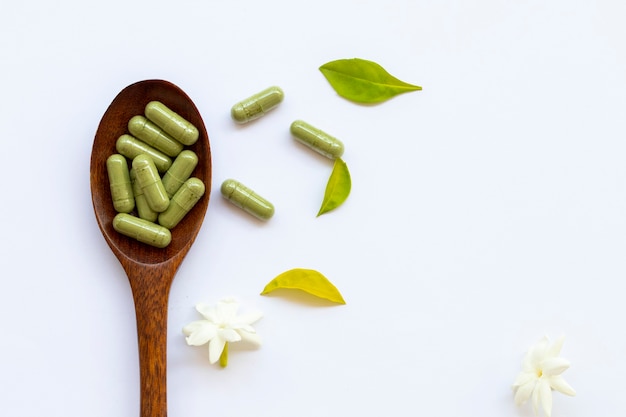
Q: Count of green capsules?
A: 12